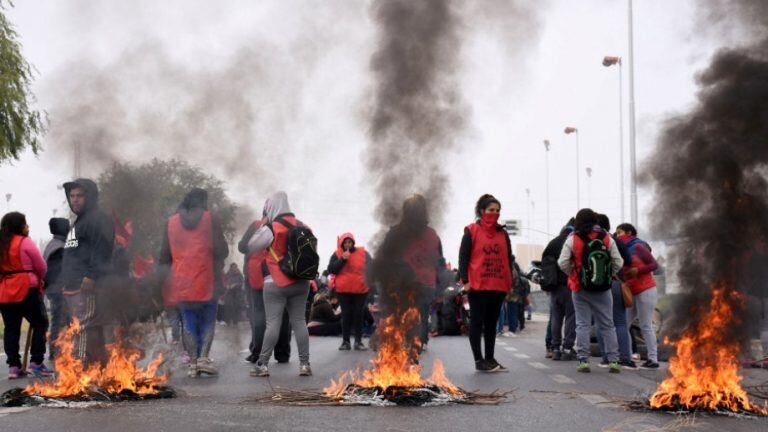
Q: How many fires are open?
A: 3